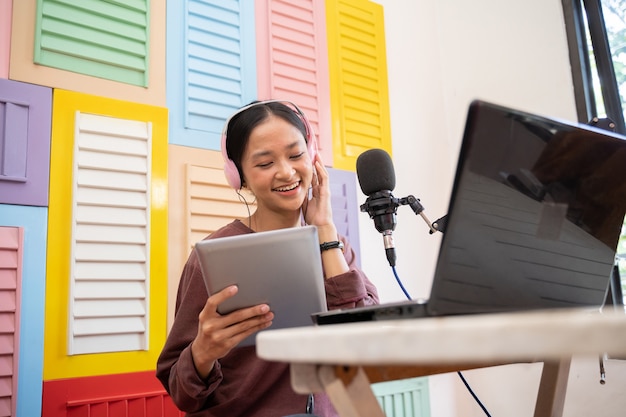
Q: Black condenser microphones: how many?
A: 1